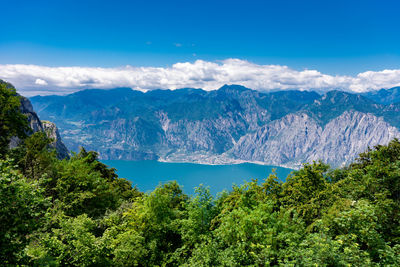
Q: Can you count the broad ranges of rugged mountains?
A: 1